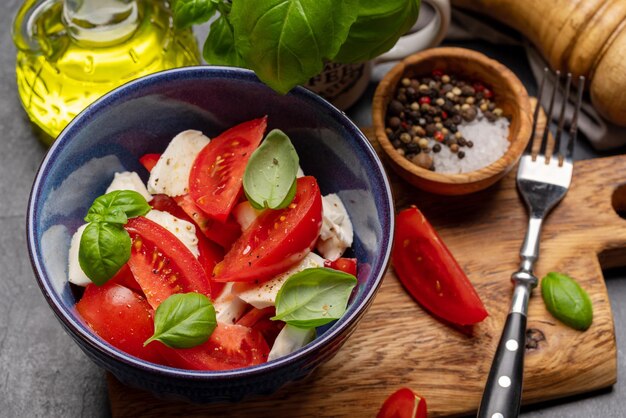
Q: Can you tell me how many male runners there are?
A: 0